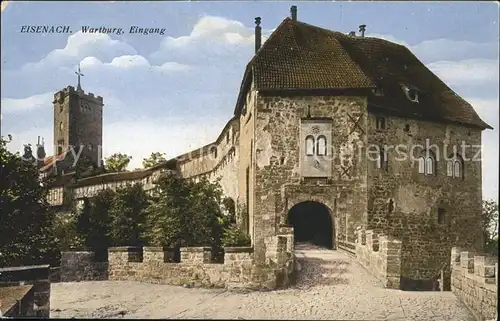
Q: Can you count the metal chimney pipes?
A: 3